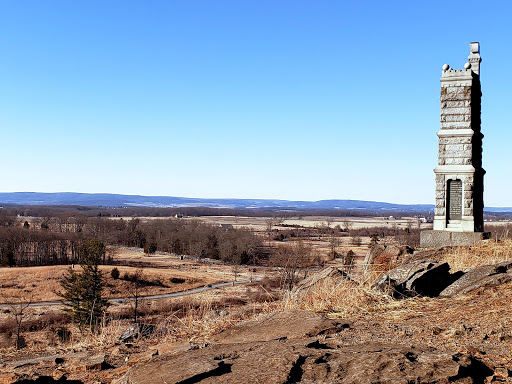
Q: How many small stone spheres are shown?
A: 2